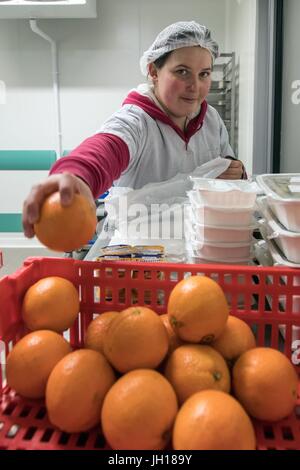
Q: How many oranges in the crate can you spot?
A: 12